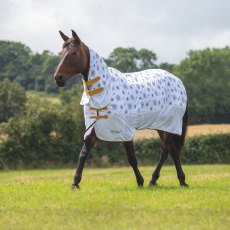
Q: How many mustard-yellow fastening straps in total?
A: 4